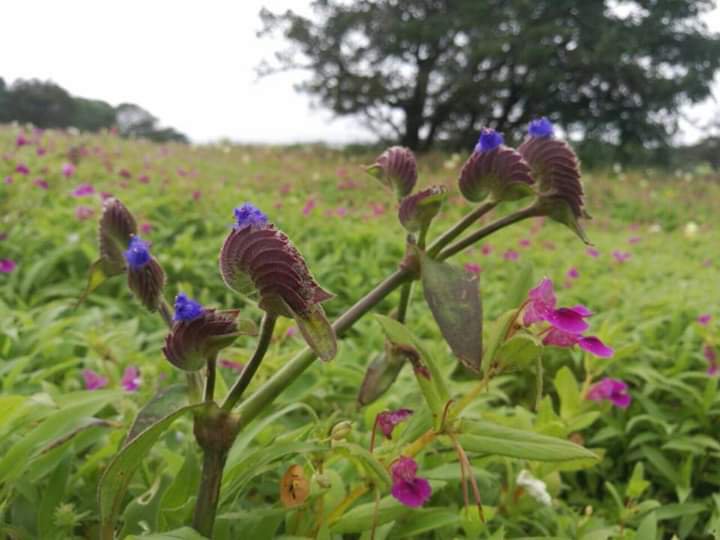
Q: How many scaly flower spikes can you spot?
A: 8